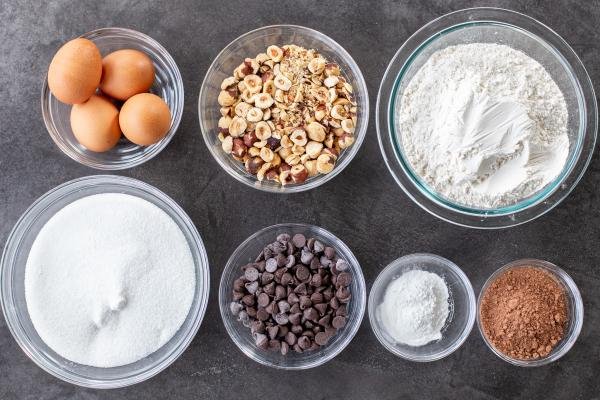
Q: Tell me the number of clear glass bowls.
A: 7